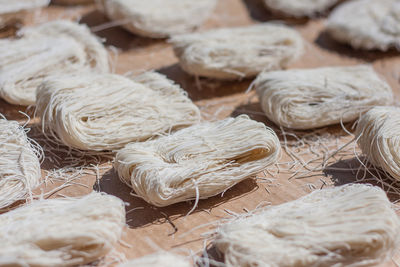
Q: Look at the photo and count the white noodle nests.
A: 14